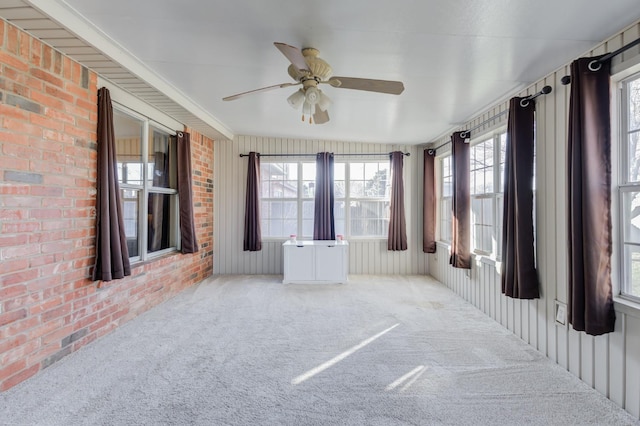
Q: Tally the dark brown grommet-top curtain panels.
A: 9